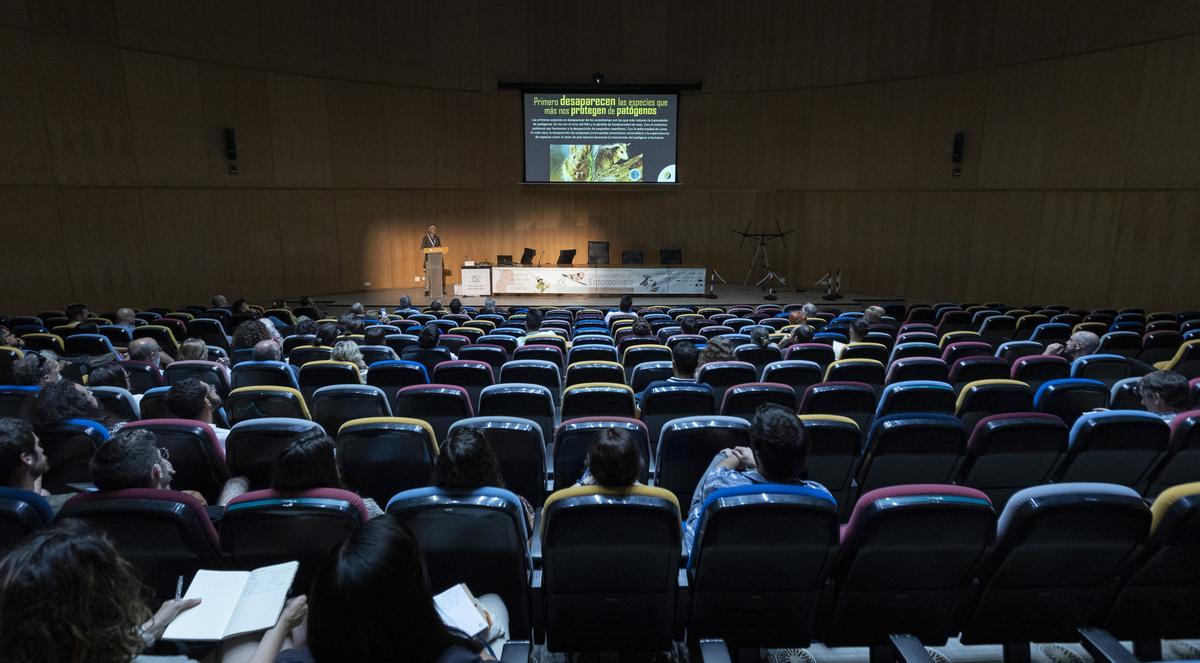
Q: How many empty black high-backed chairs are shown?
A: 5